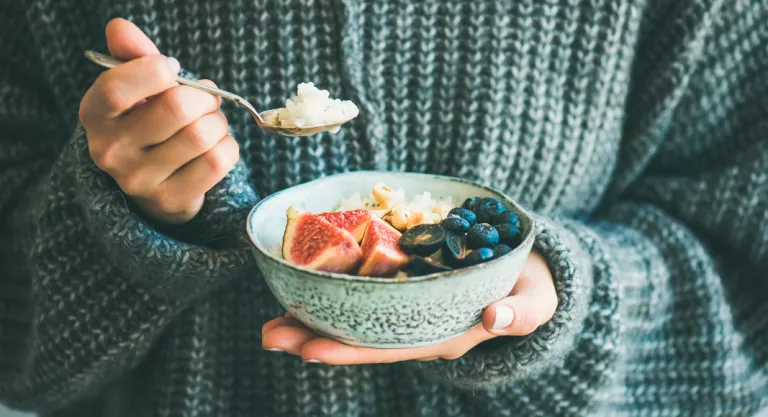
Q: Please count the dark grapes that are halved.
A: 3